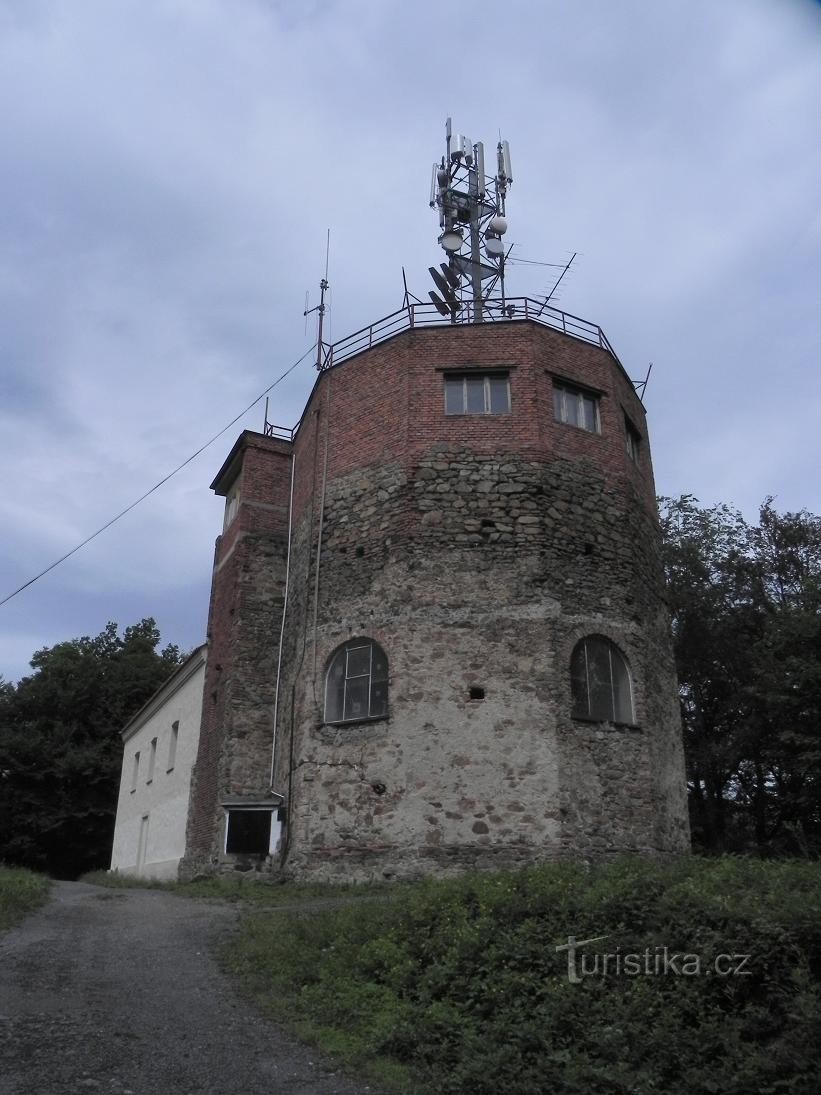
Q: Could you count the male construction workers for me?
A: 0